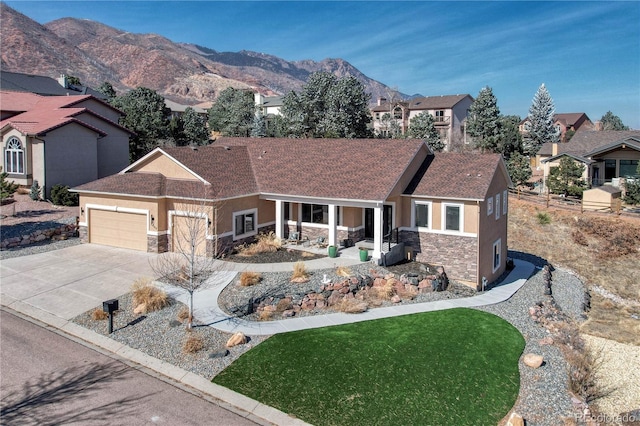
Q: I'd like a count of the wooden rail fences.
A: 1